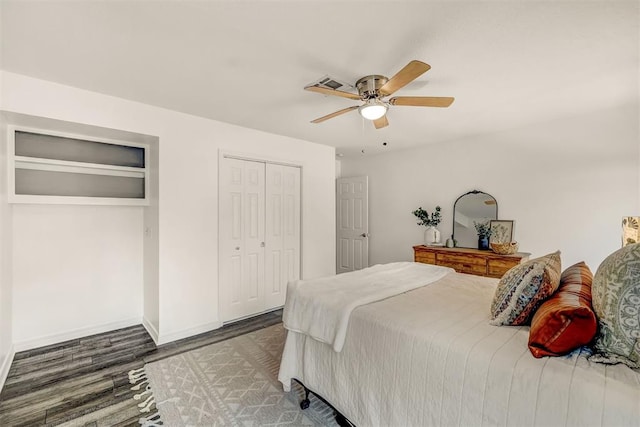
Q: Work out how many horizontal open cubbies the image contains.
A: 2